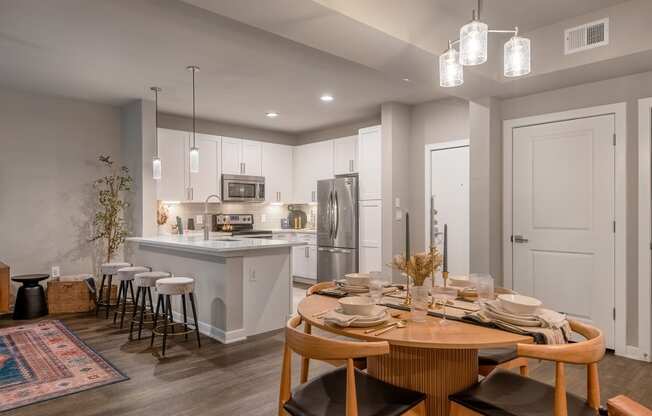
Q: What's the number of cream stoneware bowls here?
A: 4